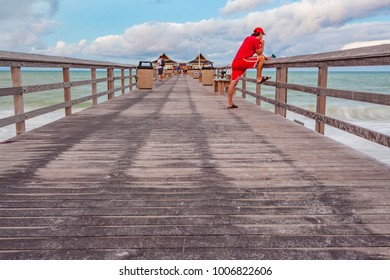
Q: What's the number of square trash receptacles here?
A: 2